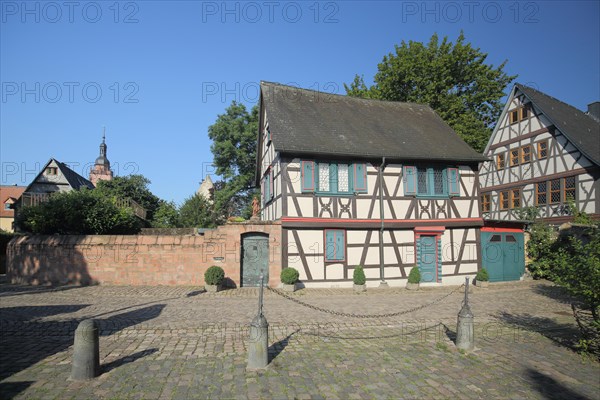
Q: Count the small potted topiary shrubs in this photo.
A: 5